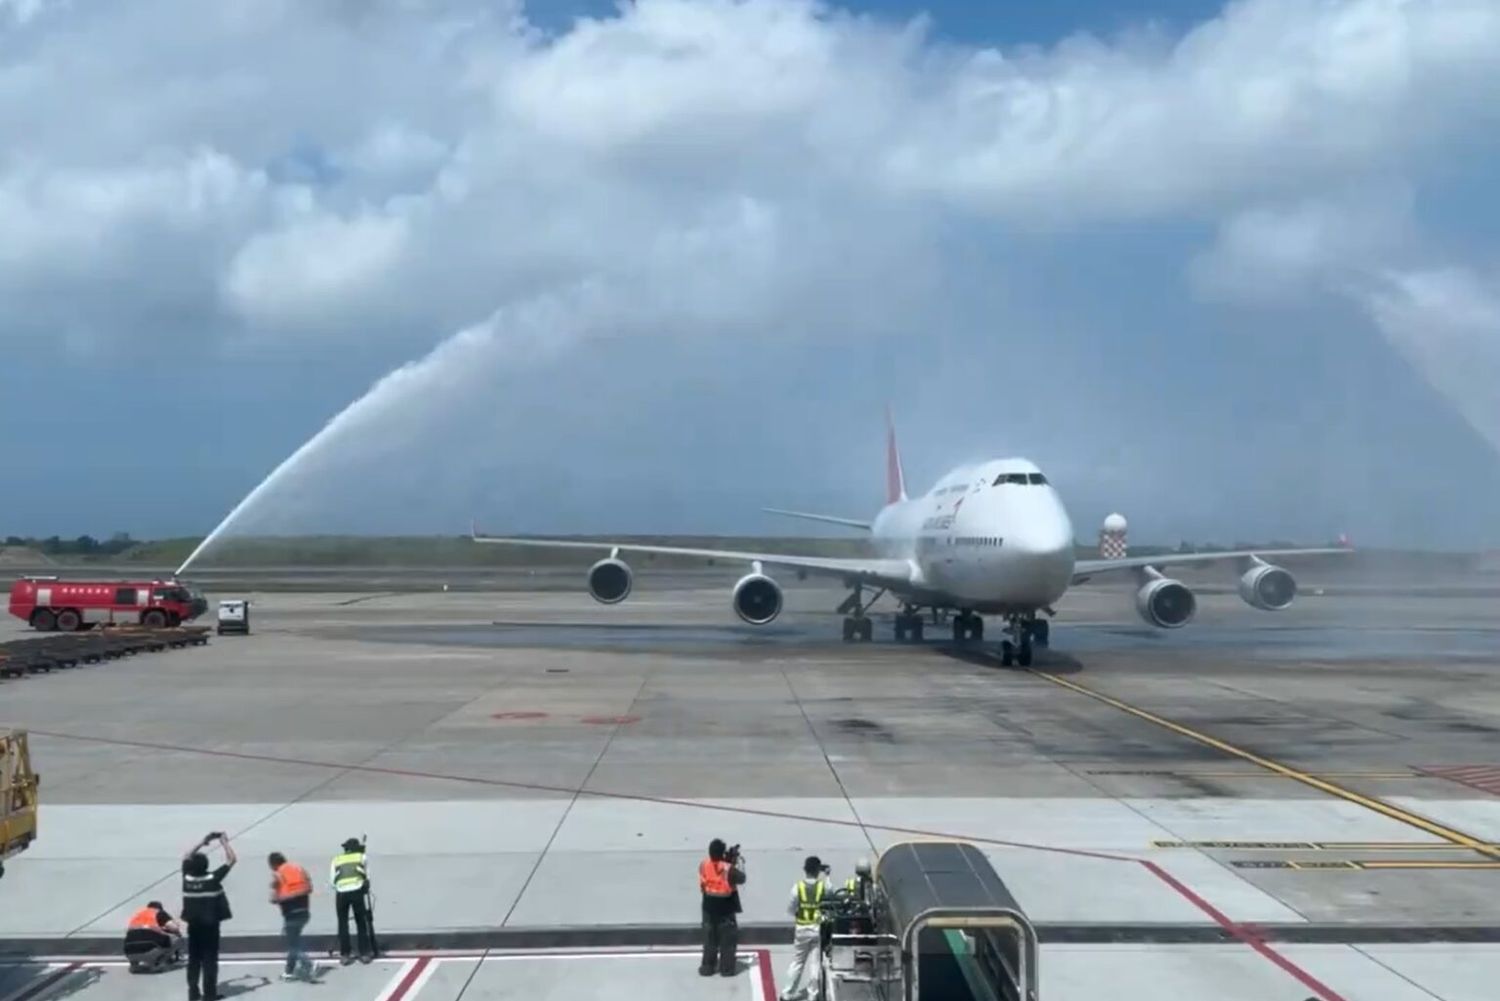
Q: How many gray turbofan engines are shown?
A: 4